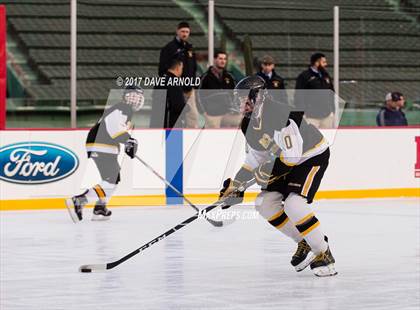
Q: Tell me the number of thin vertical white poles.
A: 3